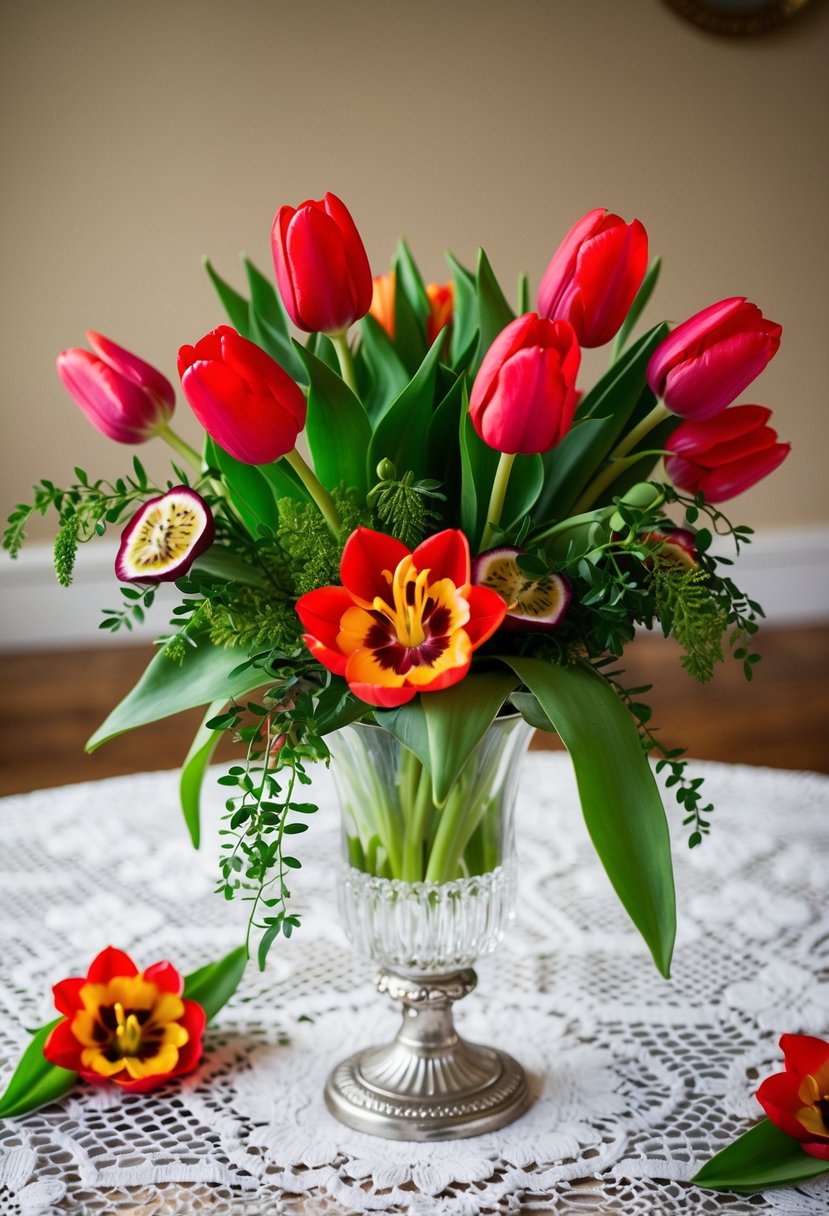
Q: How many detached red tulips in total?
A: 2